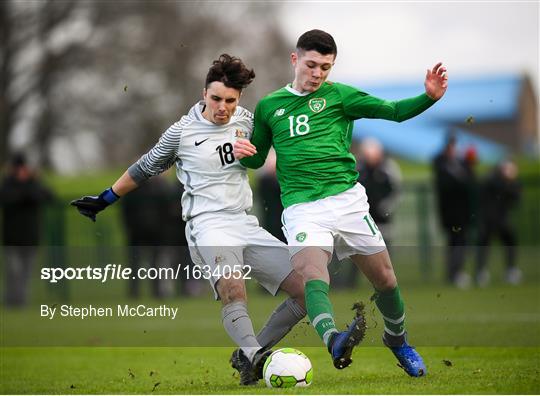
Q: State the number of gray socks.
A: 2